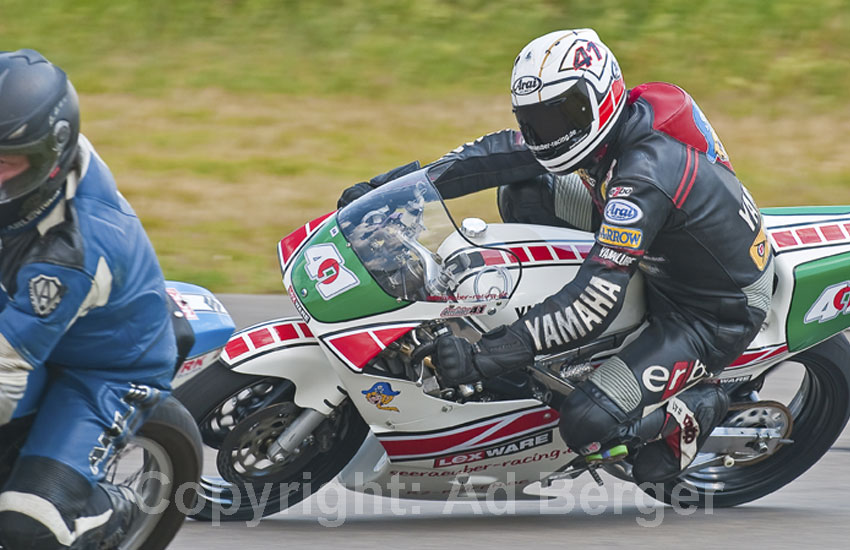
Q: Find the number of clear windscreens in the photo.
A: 1